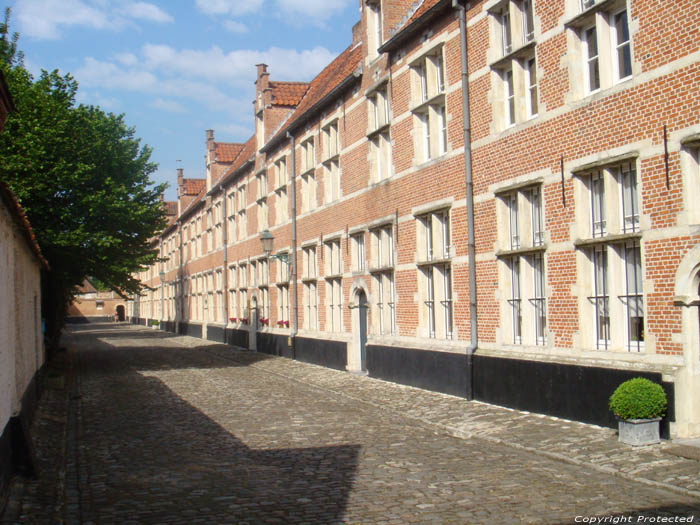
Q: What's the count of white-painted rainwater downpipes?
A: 0